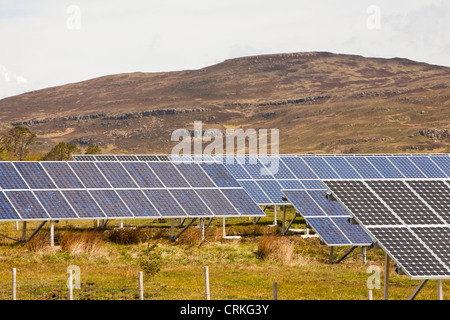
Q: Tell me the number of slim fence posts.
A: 6